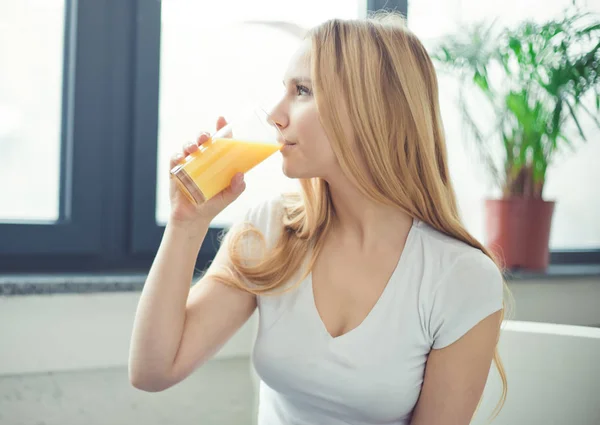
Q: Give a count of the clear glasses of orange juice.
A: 1